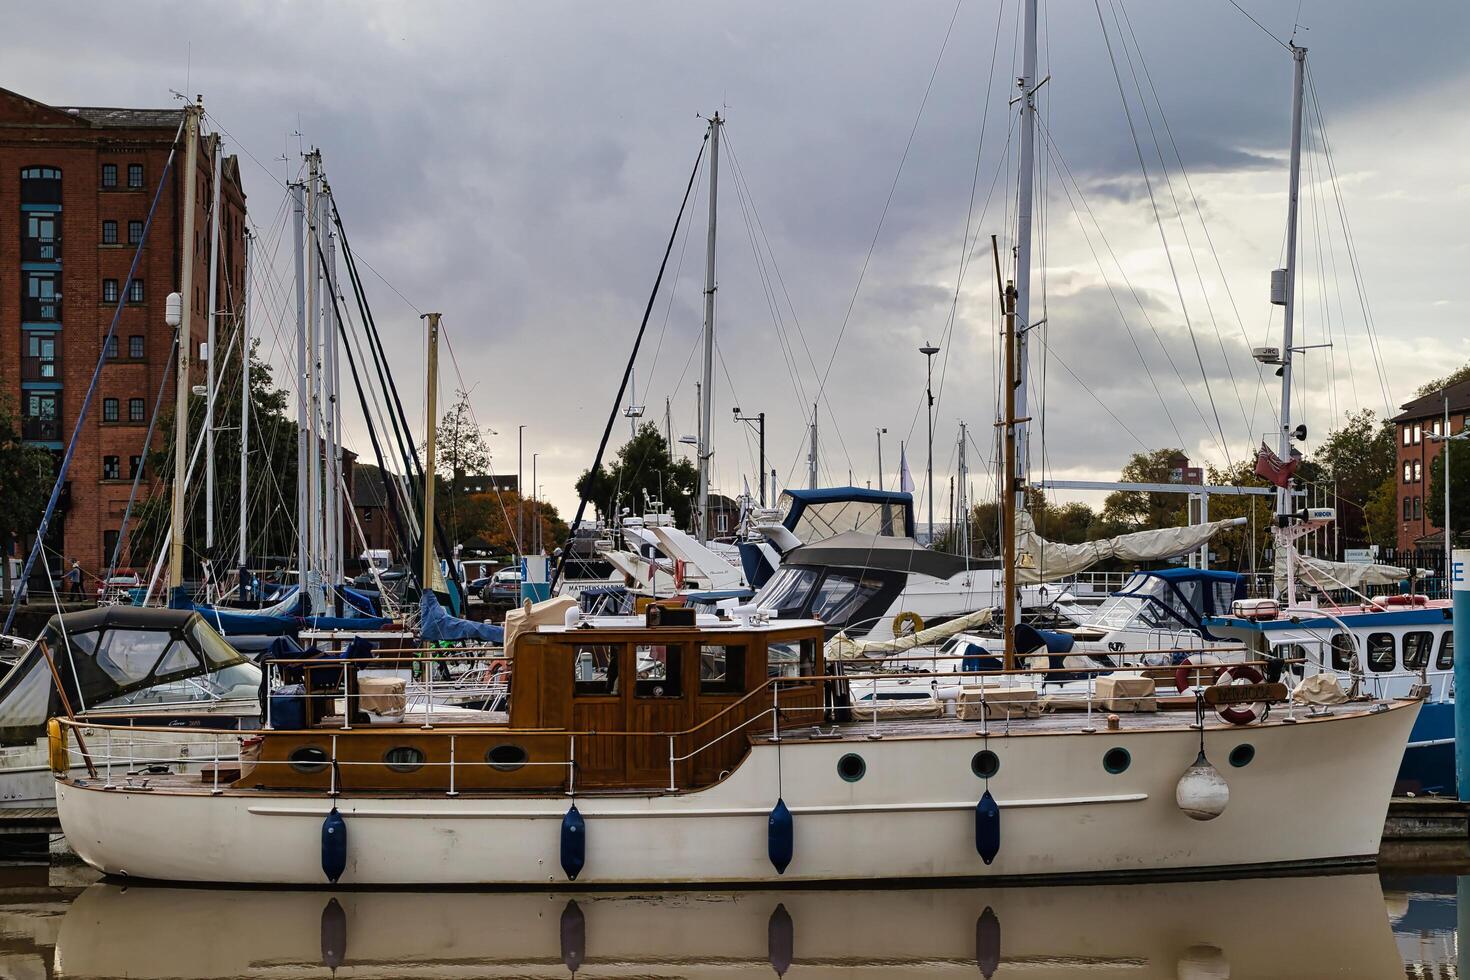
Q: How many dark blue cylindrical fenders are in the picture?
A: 4